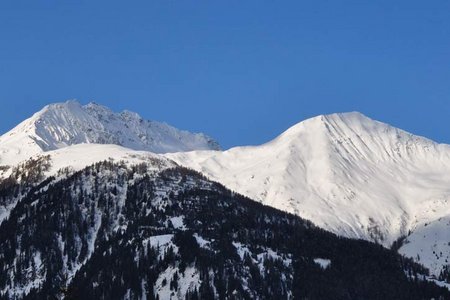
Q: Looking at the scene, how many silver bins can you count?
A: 0